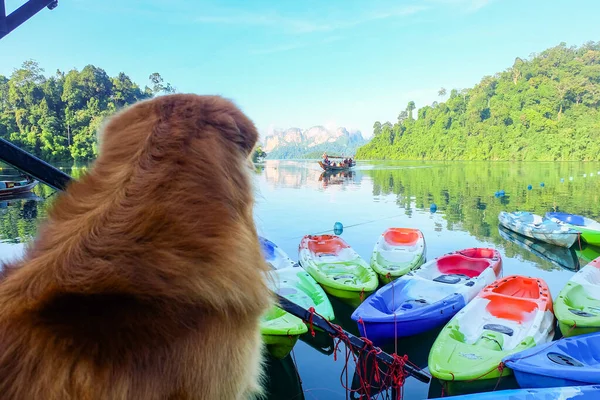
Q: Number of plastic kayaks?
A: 11